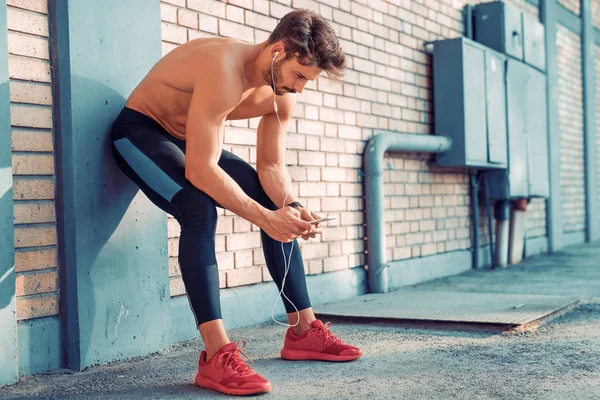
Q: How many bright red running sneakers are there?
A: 2